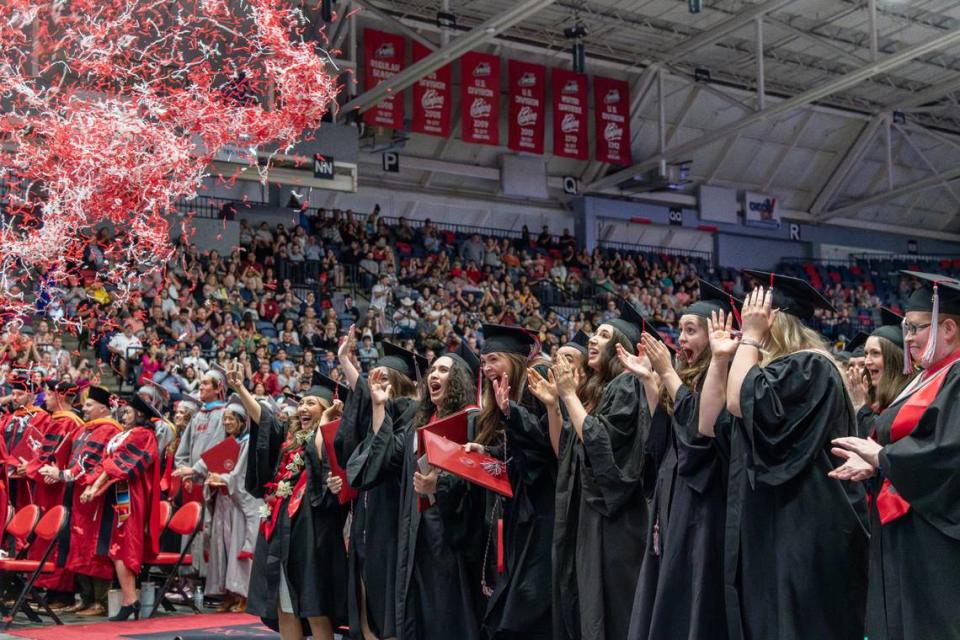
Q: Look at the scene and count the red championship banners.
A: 6